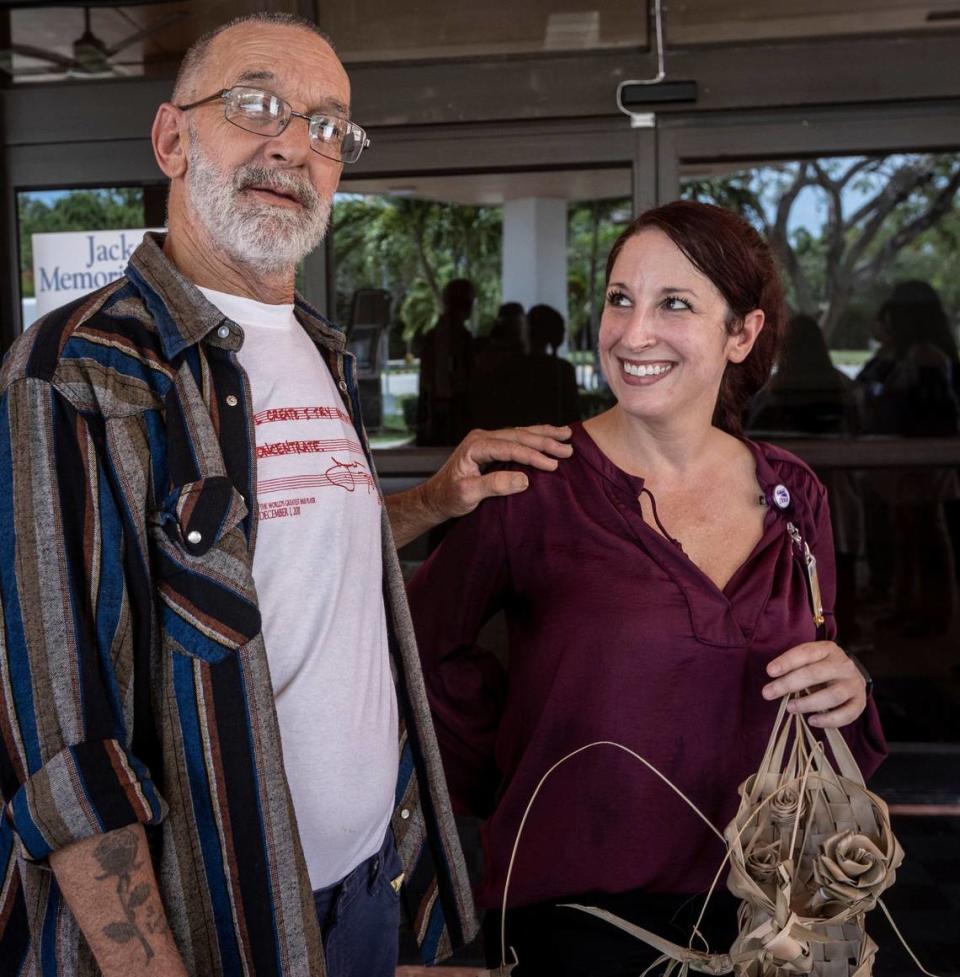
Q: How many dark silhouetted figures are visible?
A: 5